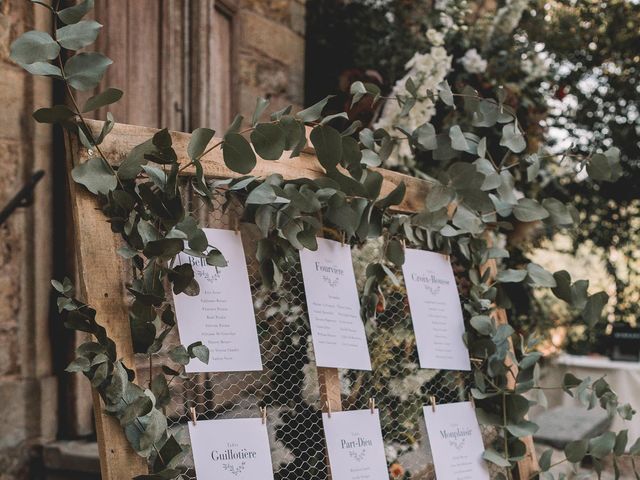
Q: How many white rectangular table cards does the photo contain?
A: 6